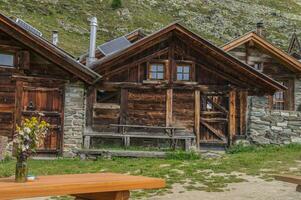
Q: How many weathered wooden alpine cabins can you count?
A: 3